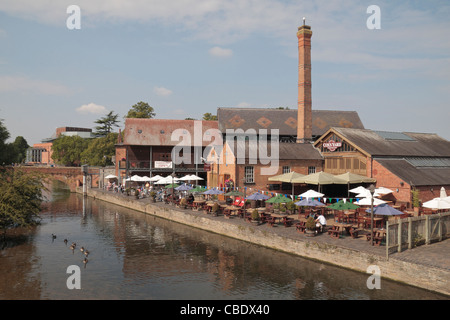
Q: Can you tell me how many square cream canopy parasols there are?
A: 3